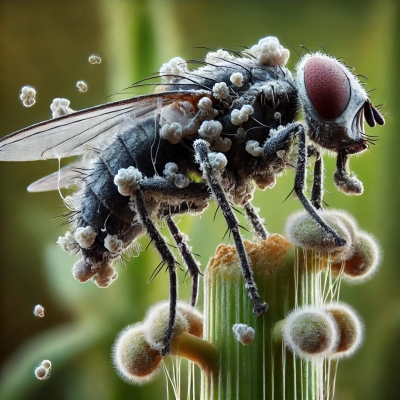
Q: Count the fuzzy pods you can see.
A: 8